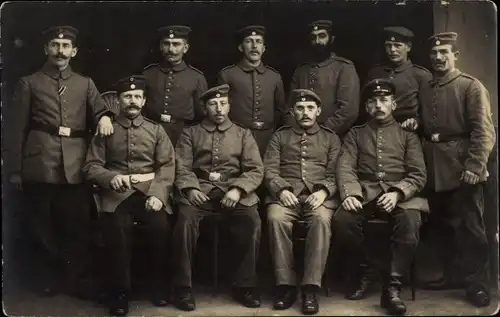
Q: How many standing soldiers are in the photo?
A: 6